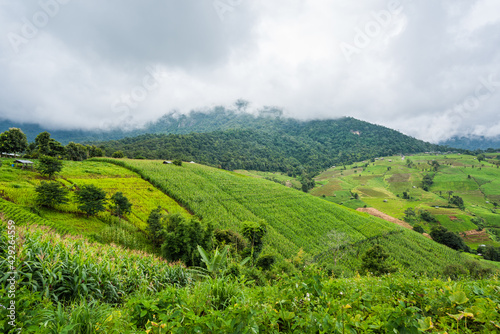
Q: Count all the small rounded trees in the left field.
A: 4